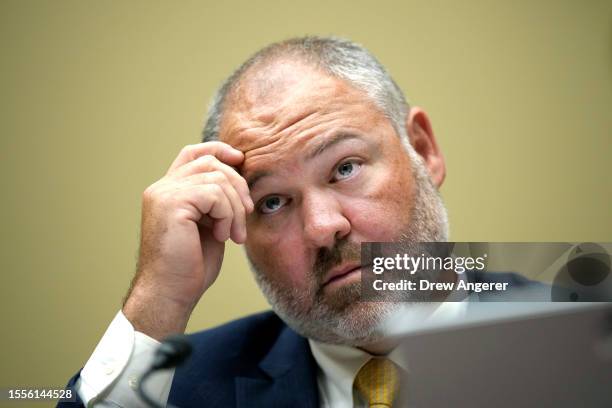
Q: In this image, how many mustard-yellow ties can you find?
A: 1